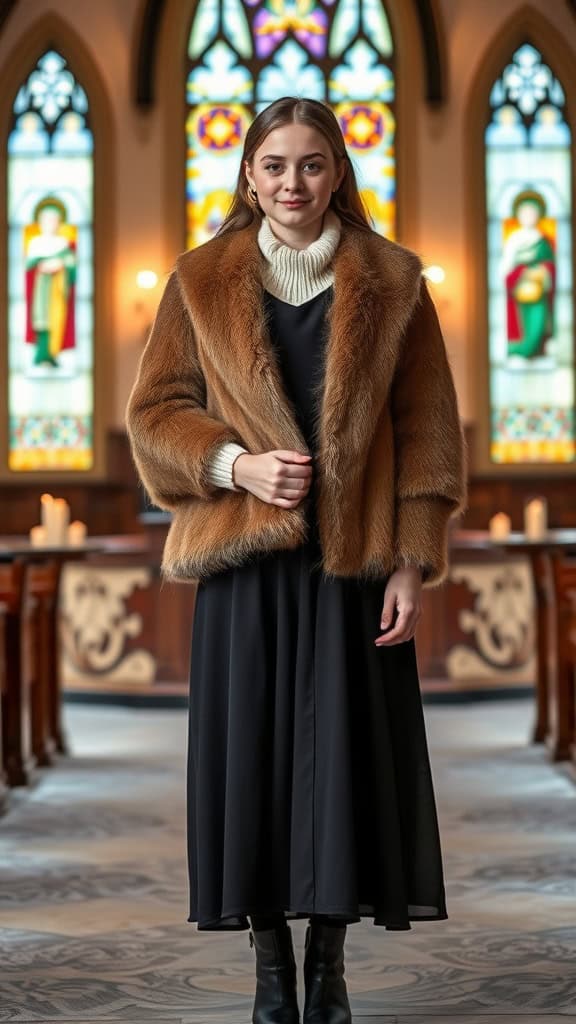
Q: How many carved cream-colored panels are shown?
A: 2